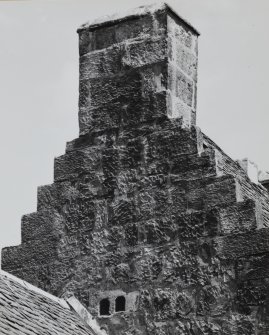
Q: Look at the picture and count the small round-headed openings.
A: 2